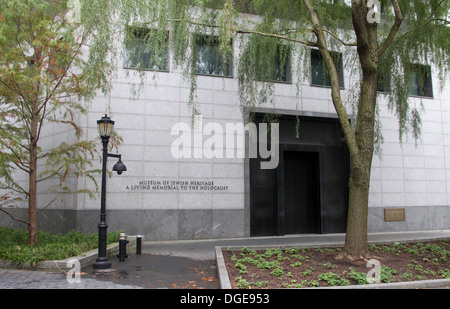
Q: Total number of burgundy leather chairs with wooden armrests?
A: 0